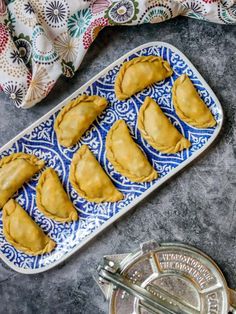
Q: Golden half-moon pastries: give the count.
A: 9